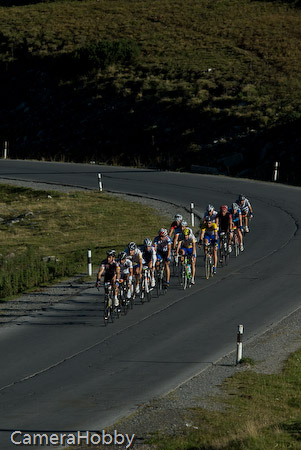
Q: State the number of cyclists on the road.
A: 13